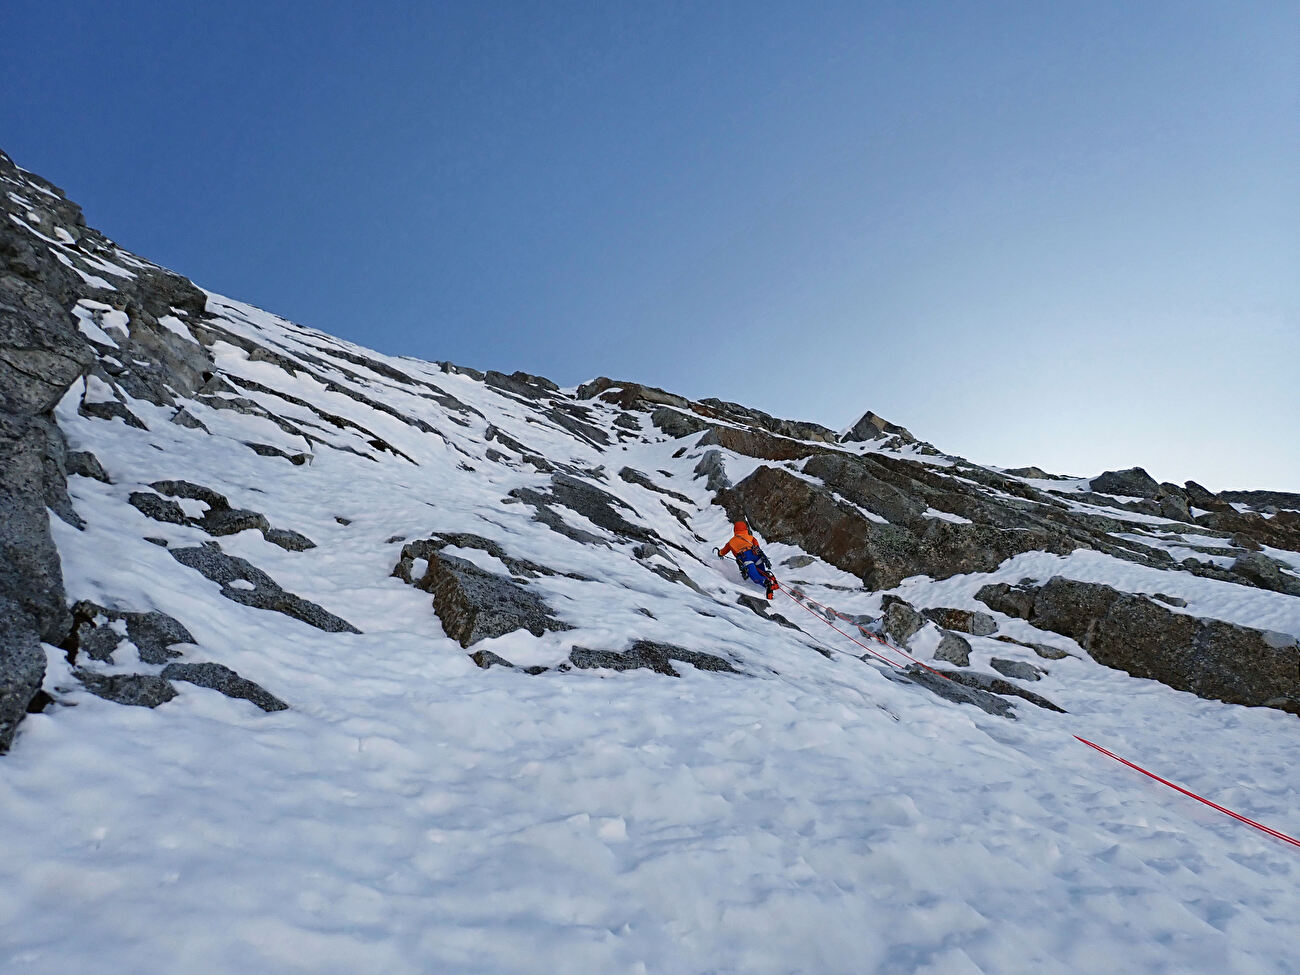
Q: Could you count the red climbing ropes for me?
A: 2